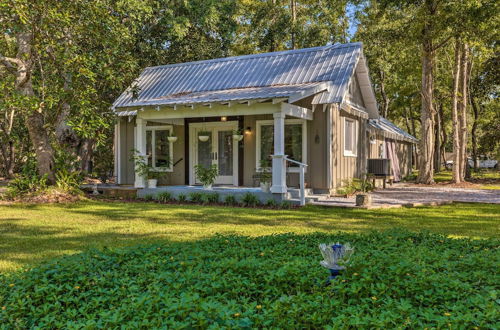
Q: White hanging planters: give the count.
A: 3